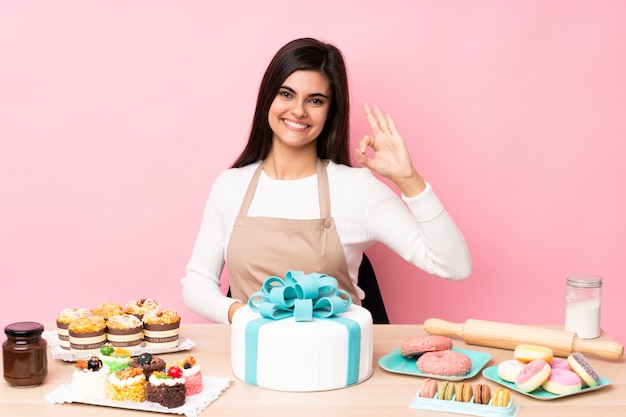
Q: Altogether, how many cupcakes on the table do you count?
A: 12